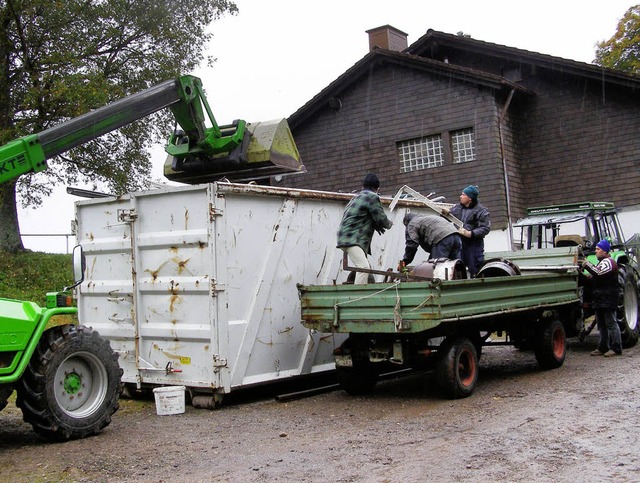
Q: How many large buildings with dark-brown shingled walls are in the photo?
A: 1